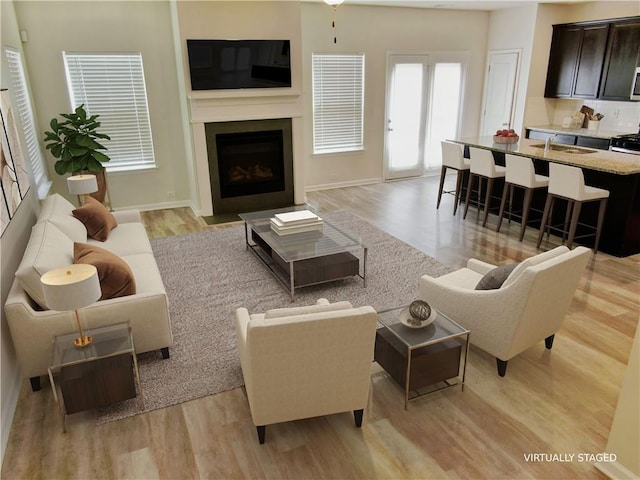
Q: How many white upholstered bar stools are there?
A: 4